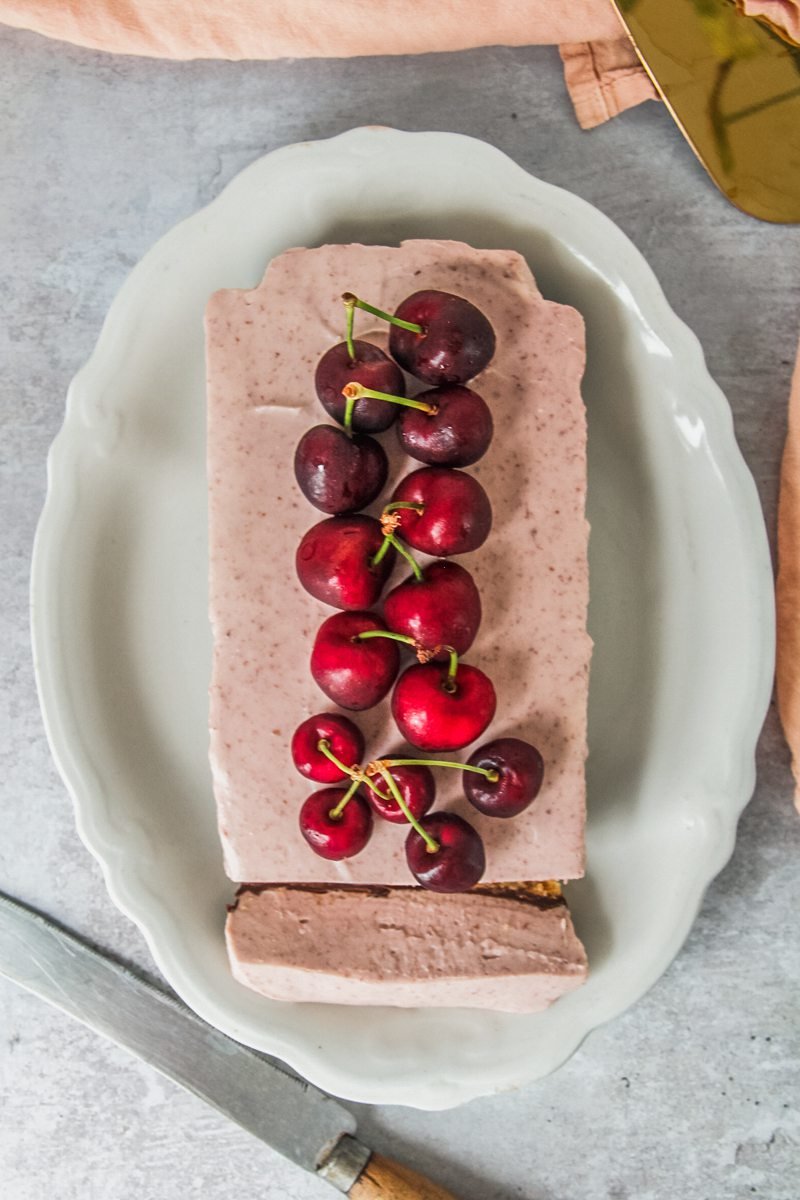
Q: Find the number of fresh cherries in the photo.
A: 14